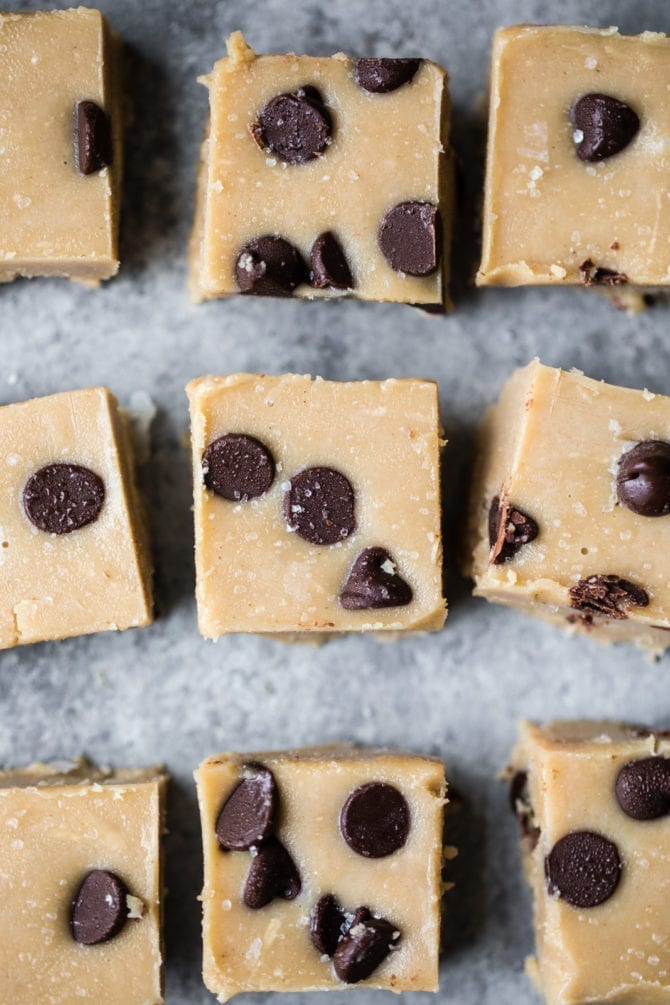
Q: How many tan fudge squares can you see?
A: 9